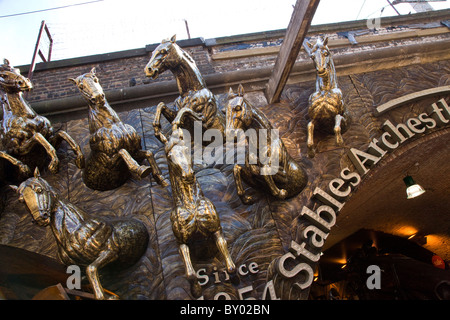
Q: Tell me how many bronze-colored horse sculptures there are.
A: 7